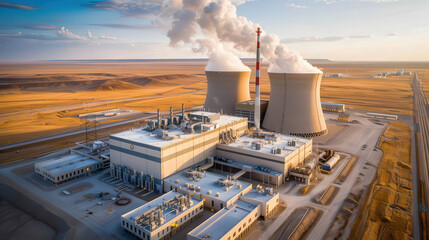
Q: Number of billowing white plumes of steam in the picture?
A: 2